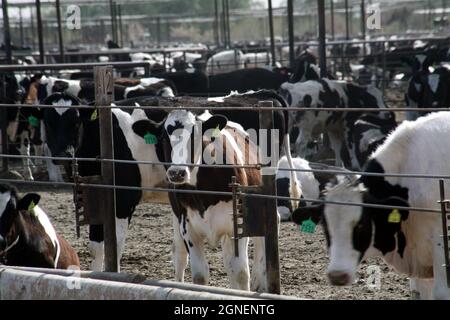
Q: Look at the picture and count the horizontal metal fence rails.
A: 3